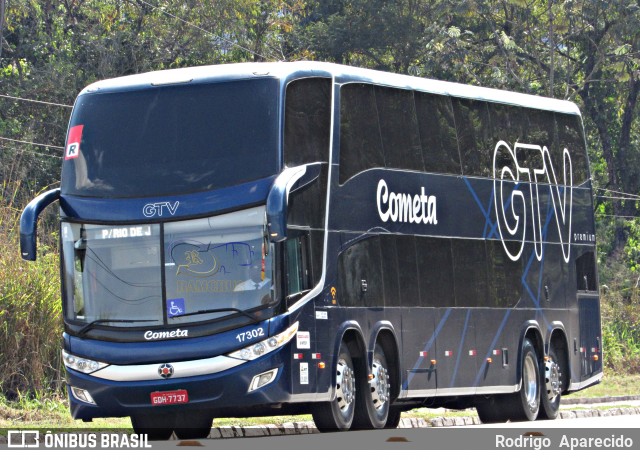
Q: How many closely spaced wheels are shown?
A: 4